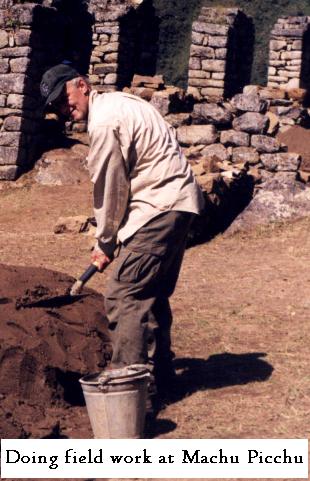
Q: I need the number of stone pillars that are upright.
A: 4